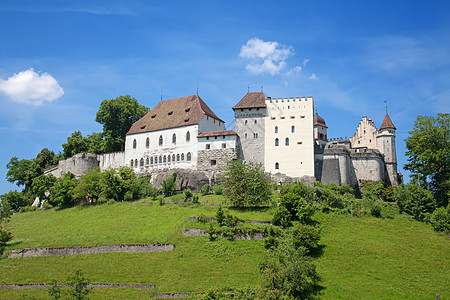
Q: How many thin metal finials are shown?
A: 6